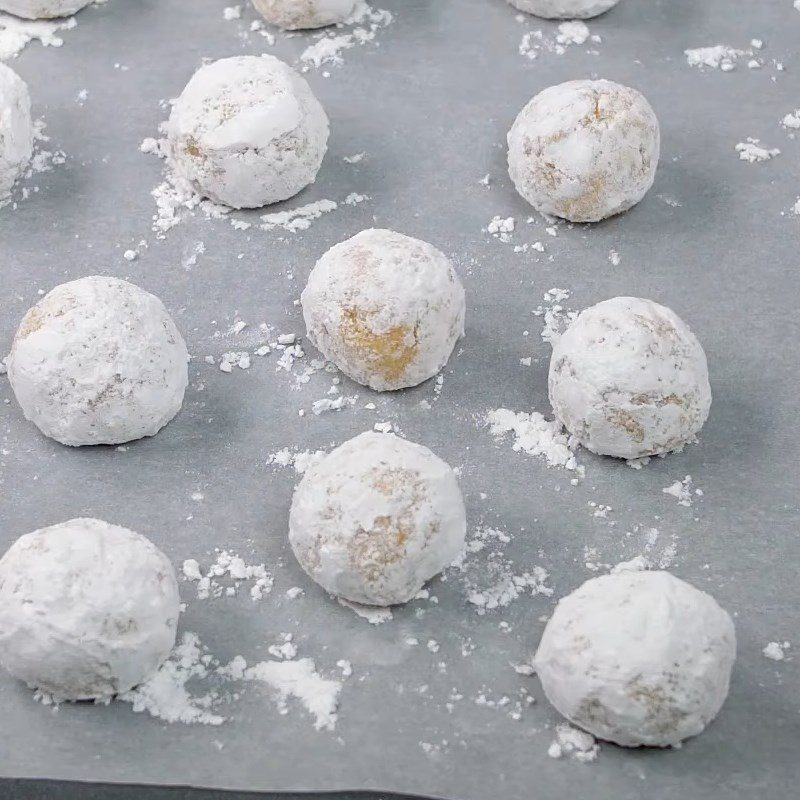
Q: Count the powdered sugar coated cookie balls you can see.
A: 12